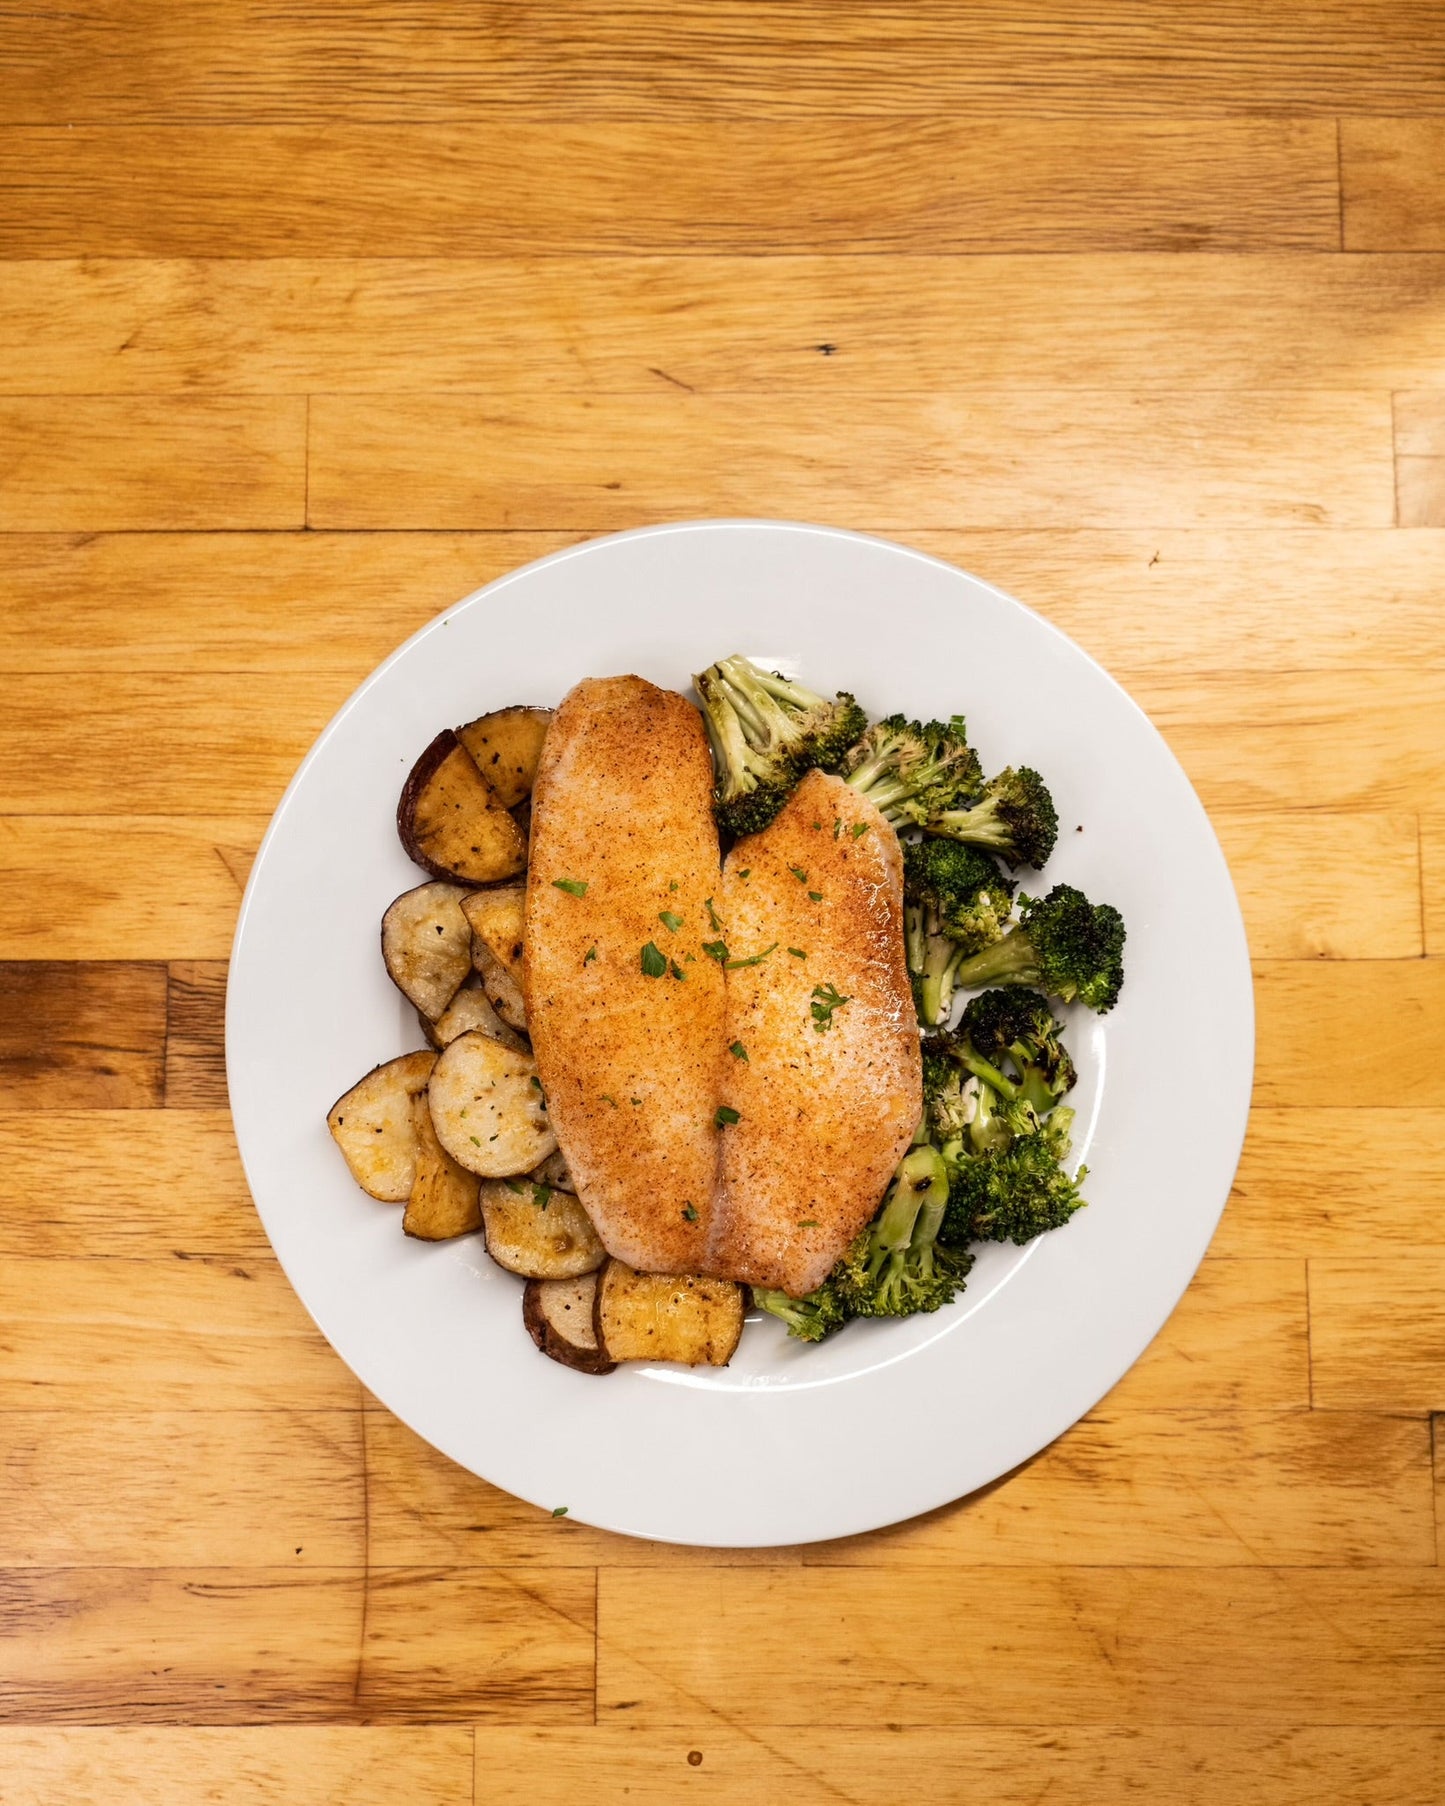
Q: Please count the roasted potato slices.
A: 13